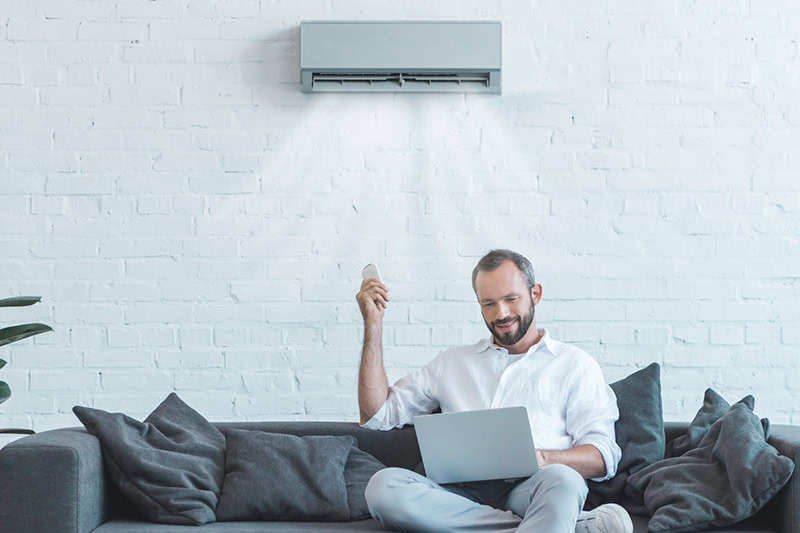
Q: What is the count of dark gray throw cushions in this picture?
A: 6